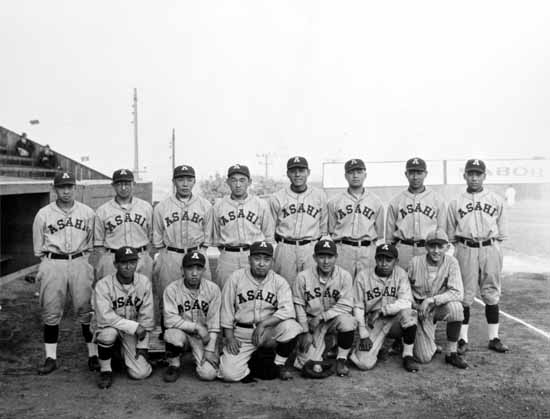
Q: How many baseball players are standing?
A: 8